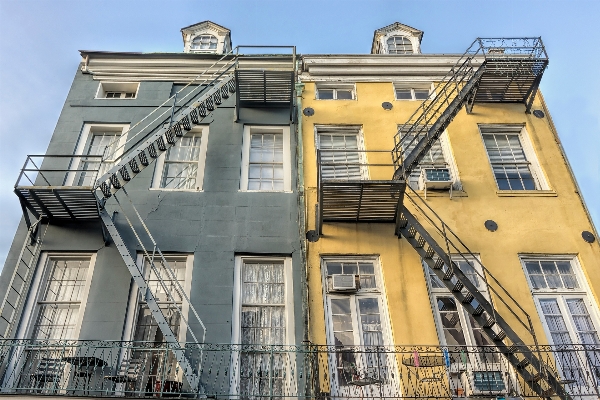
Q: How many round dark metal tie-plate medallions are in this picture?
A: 6